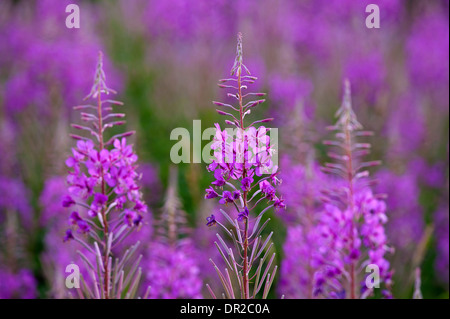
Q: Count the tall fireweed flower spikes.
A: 3